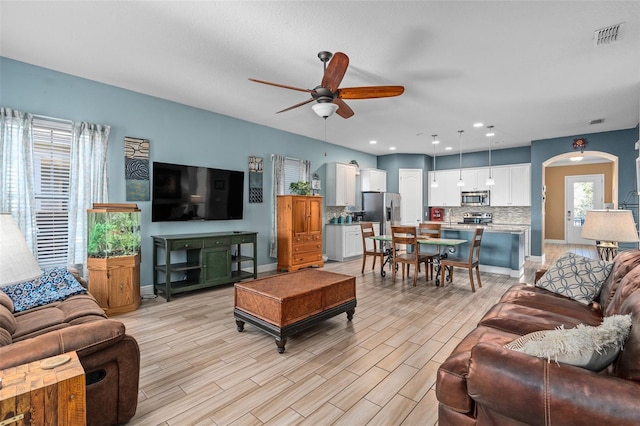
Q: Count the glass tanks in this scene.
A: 1